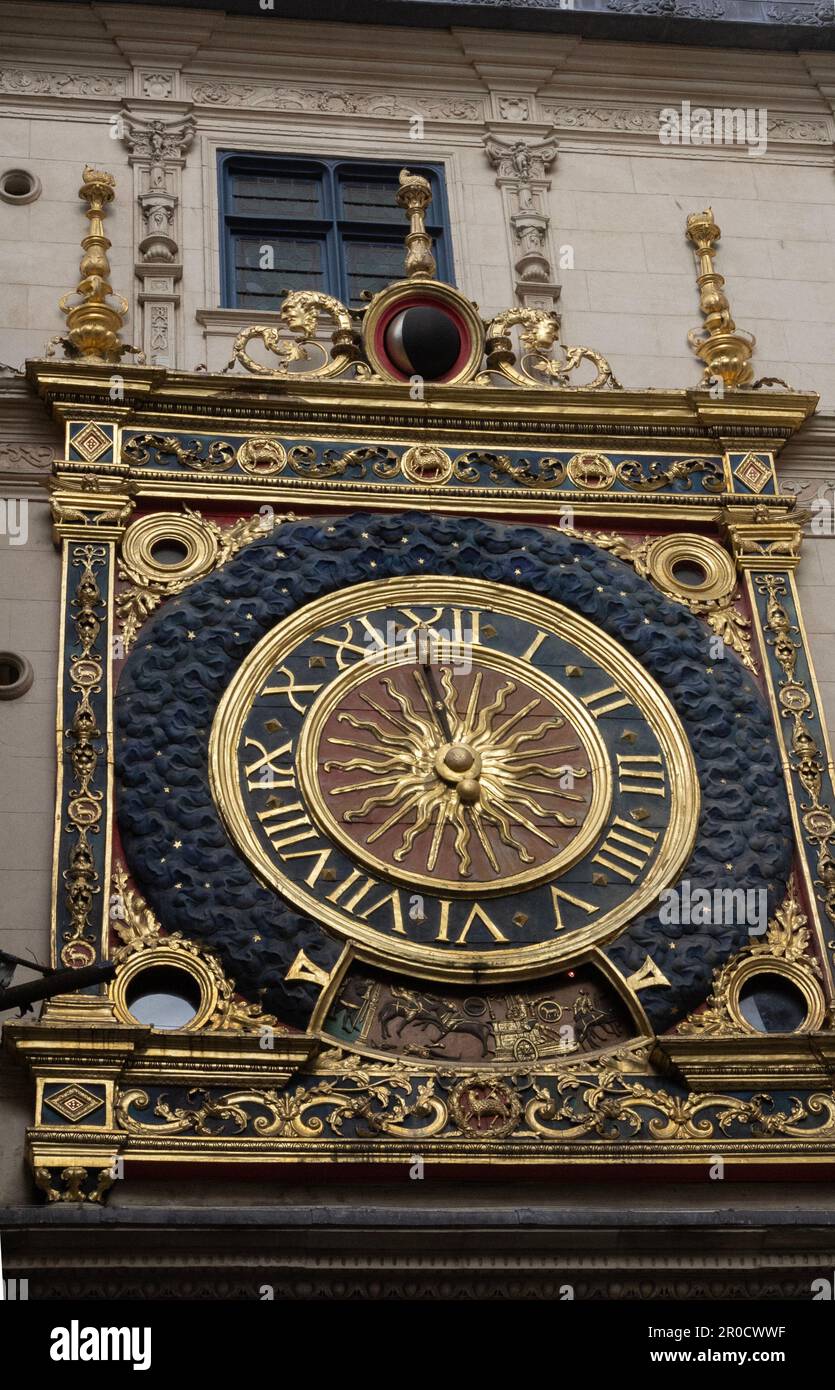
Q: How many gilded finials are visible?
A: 3